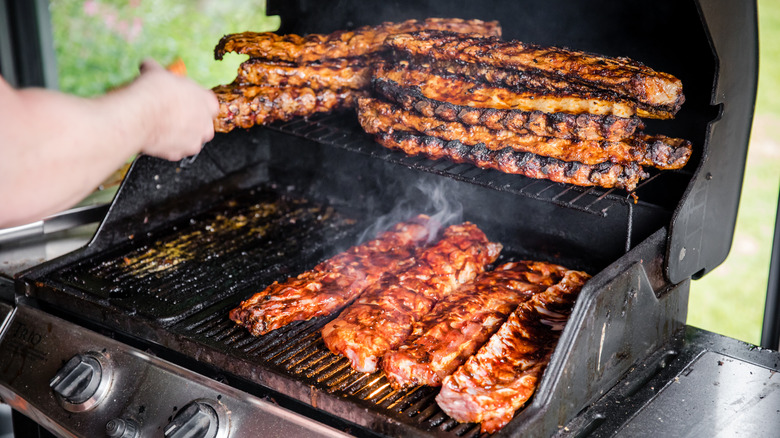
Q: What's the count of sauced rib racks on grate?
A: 4